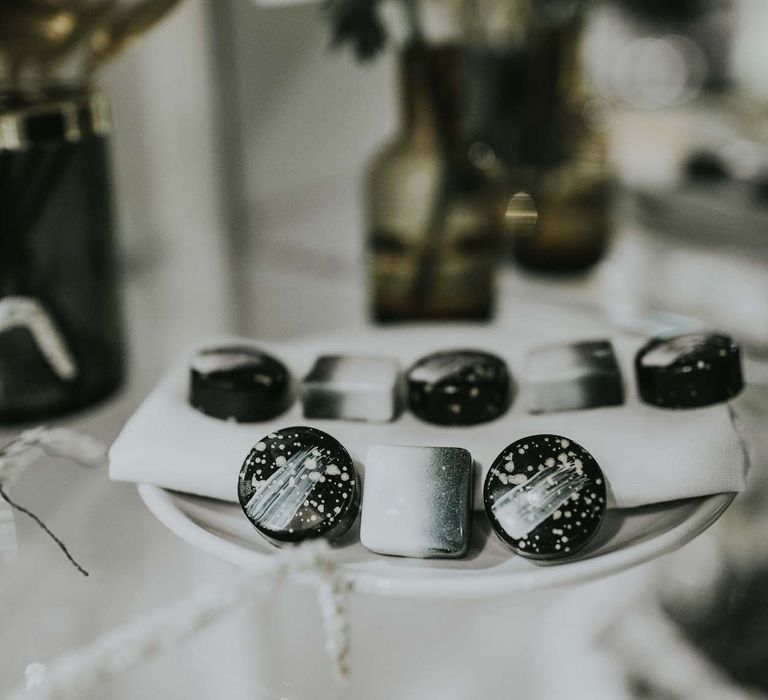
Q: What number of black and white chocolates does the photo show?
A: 8